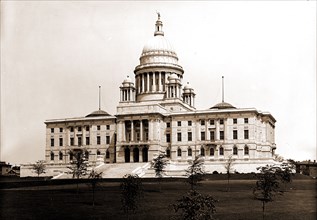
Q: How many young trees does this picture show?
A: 10